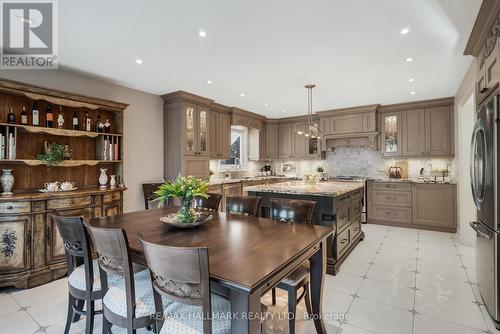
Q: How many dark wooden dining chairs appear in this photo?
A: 7